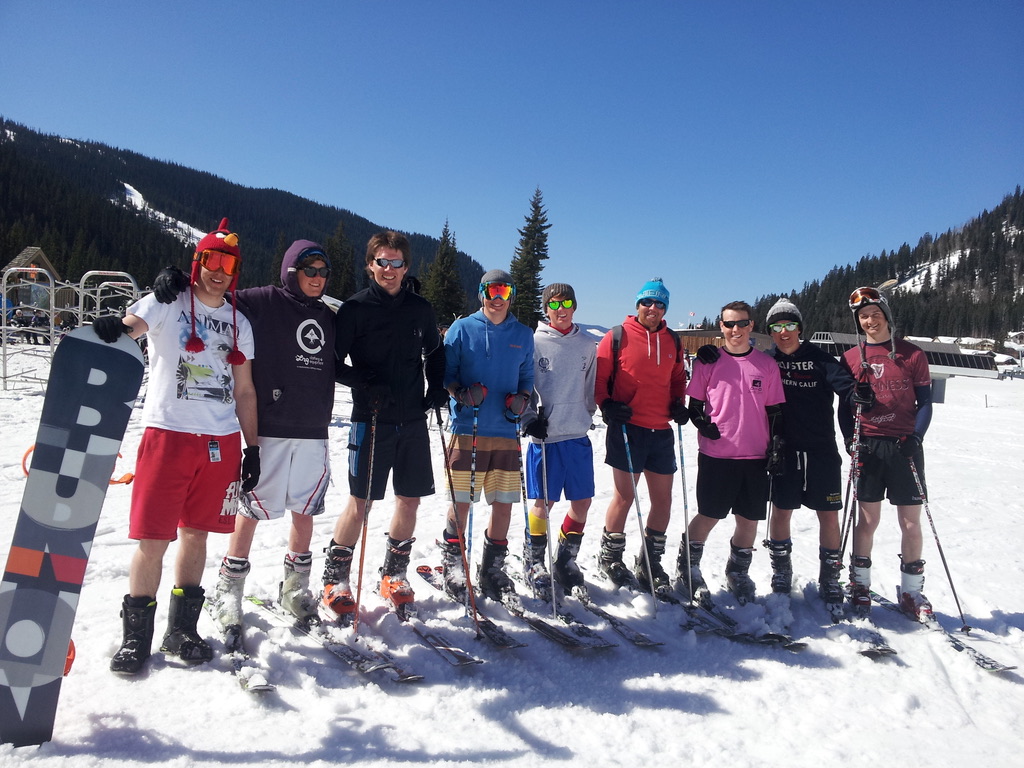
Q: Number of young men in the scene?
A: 9